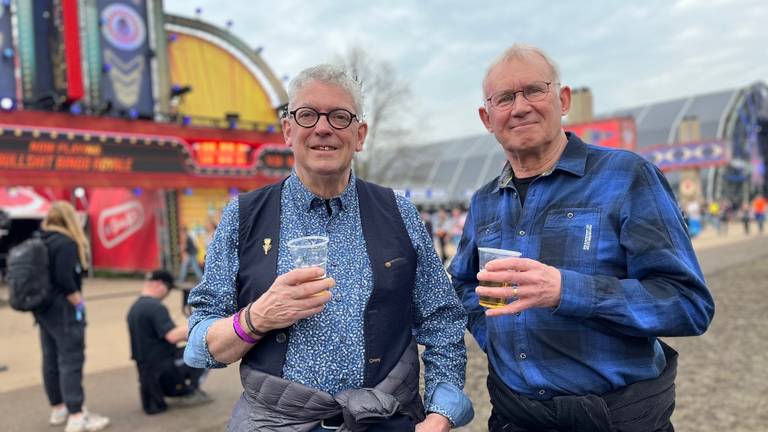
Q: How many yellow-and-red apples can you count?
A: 0